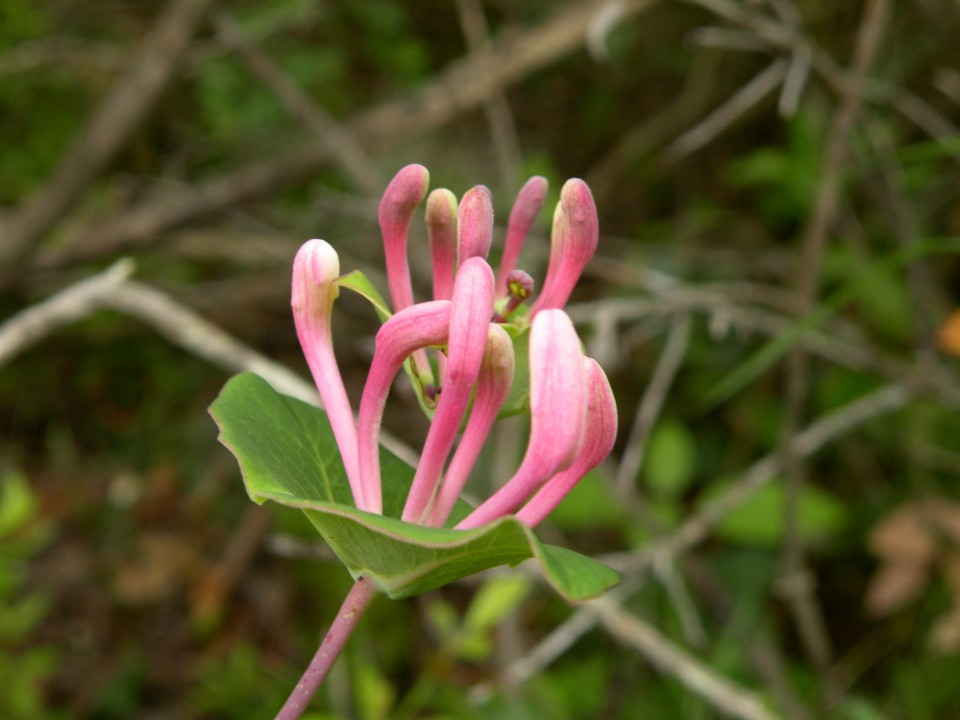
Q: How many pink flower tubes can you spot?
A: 11